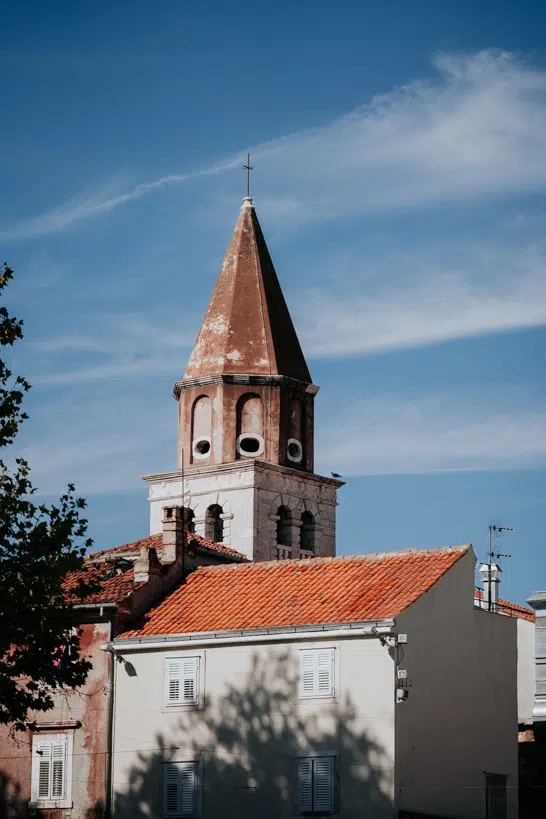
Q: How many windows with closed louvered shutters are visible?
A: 5